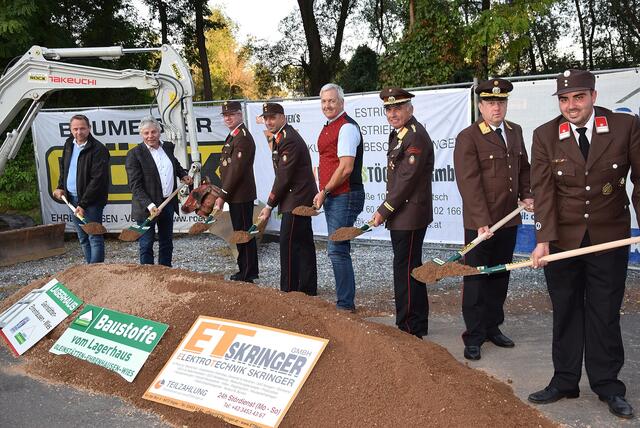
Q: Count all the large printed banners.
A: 3